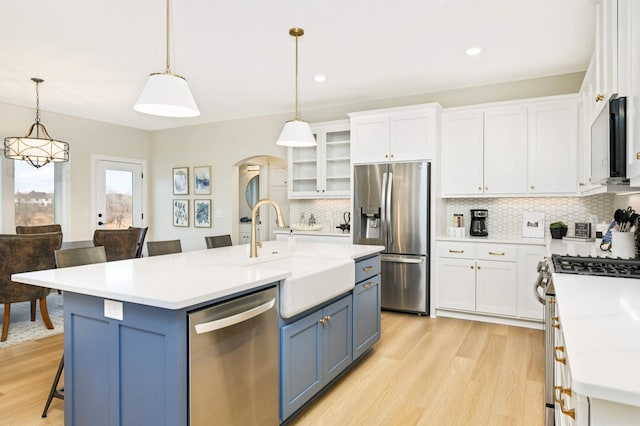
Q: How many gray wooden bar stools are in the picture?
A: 3